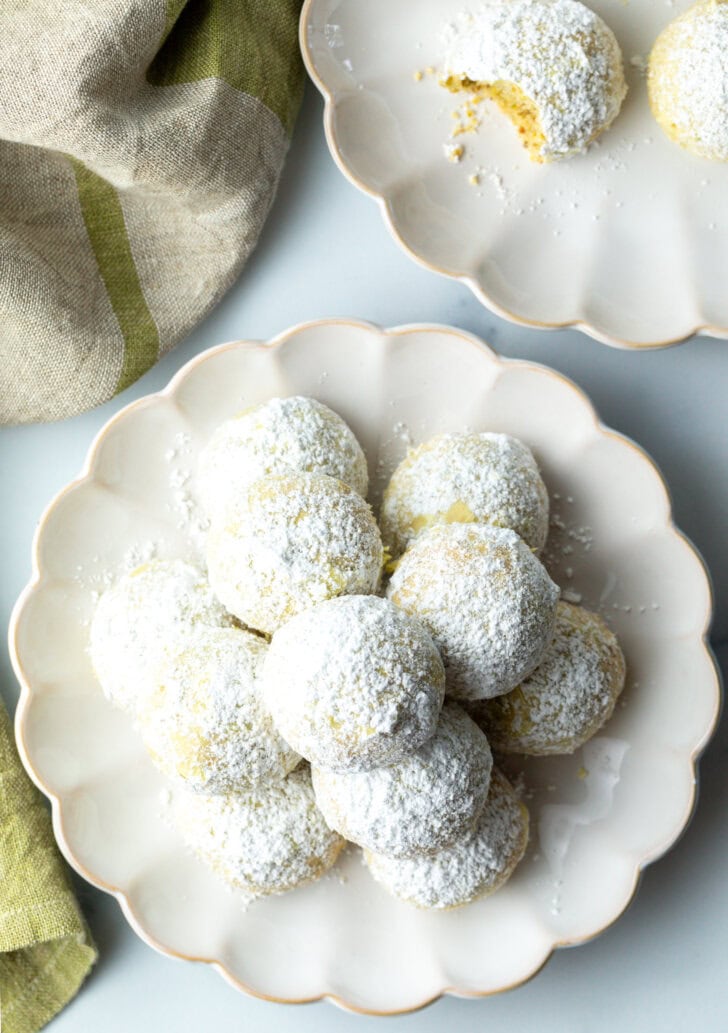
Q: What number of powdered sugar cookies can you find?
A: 13